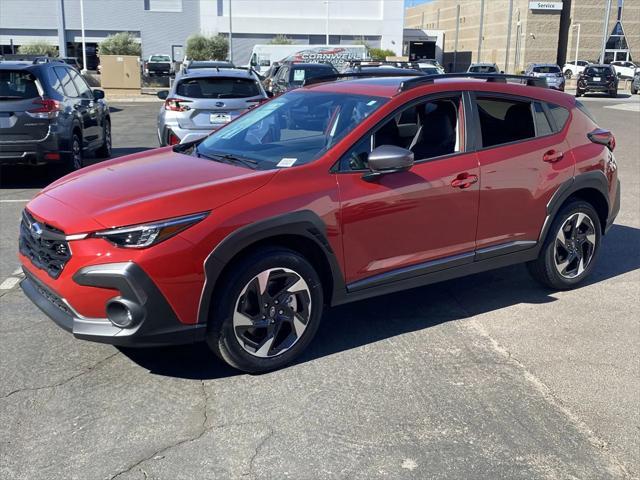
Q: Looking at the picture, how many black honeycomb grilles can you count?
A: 1